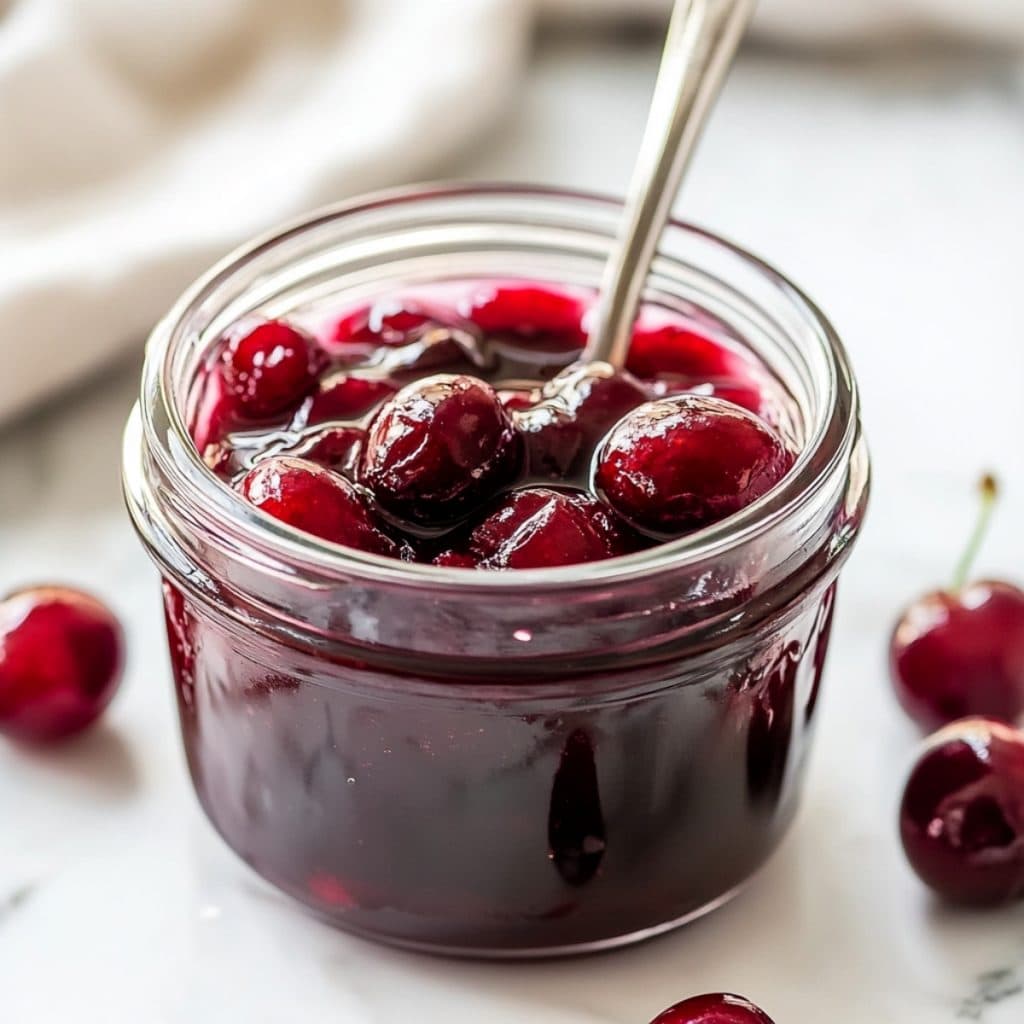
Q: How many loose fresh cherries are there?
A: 4